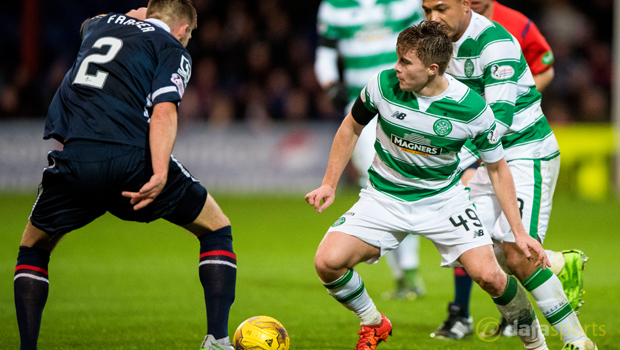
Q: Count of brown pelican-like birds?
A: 0